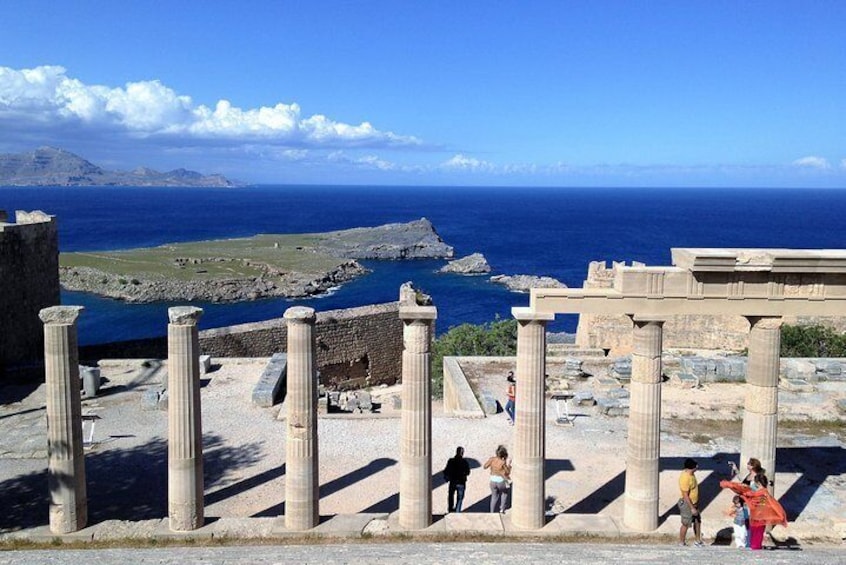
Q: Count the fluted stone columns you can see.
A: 7